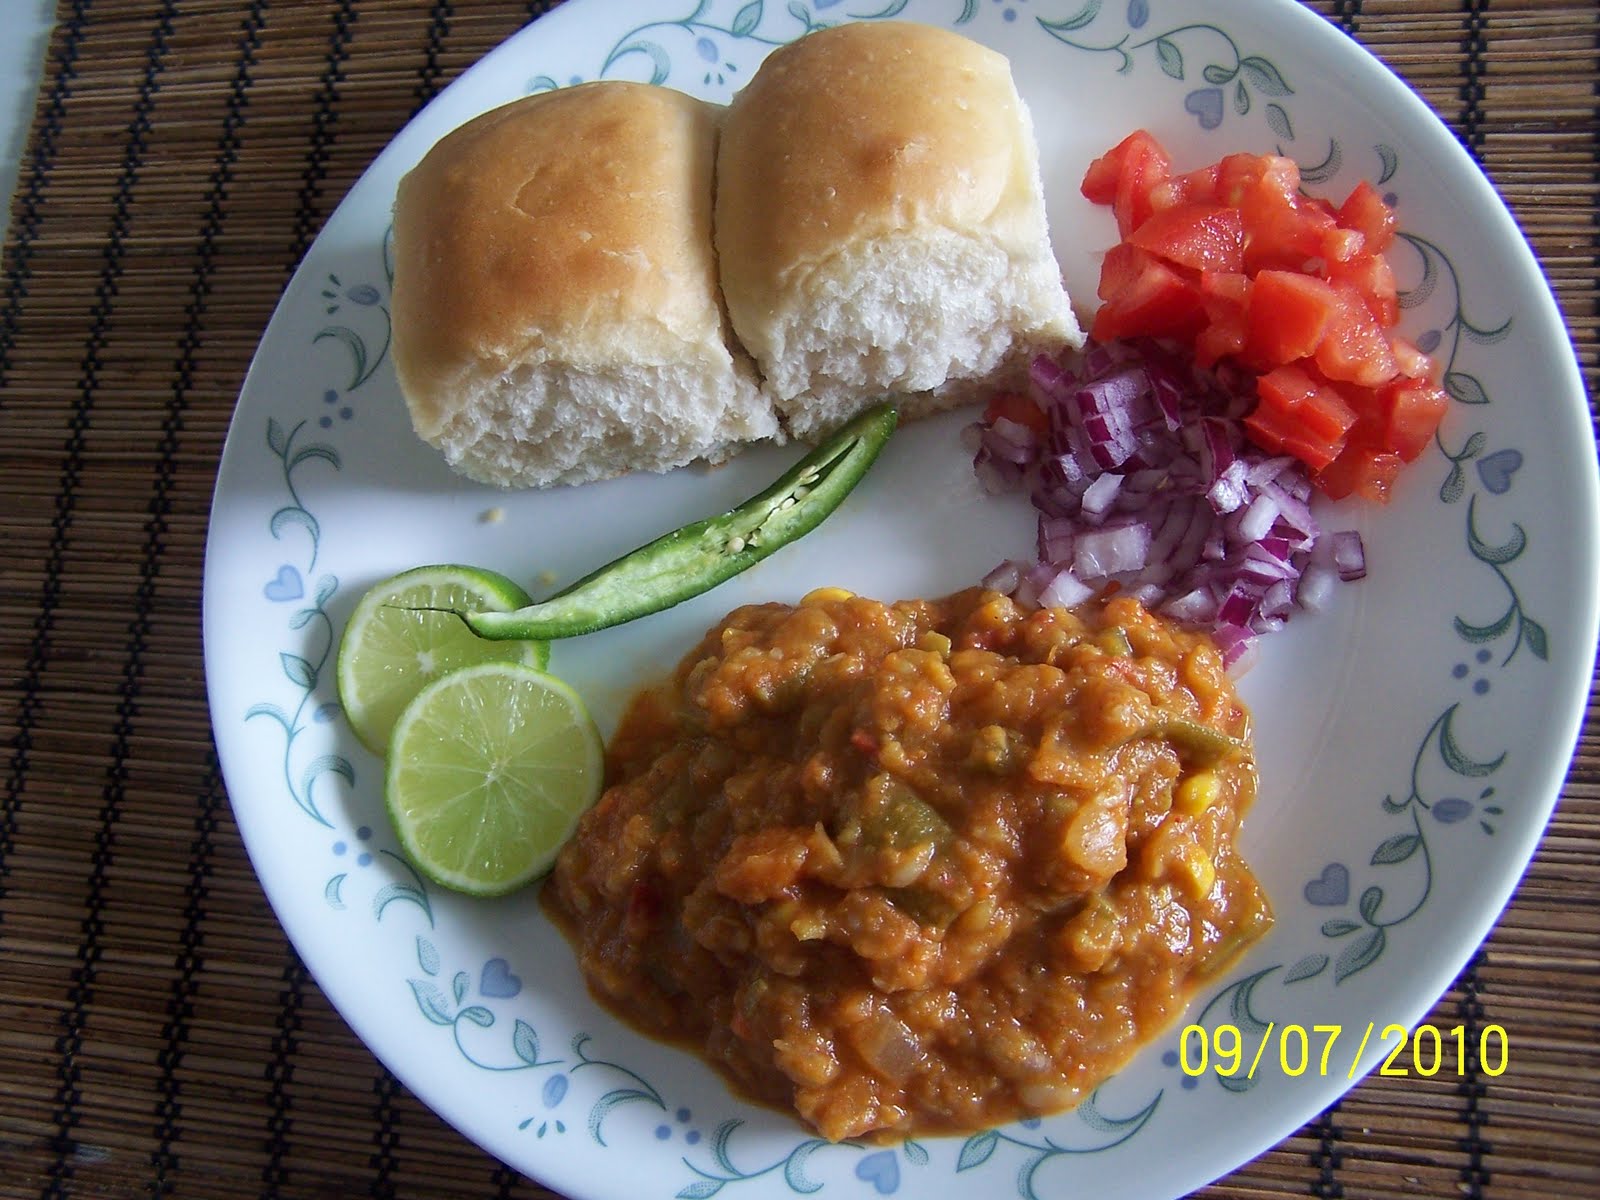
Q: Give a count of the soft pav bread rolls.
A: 2